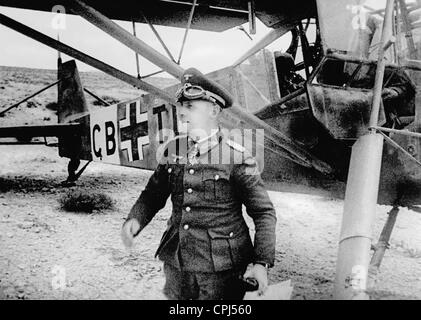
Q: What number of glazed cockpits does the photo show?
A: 1